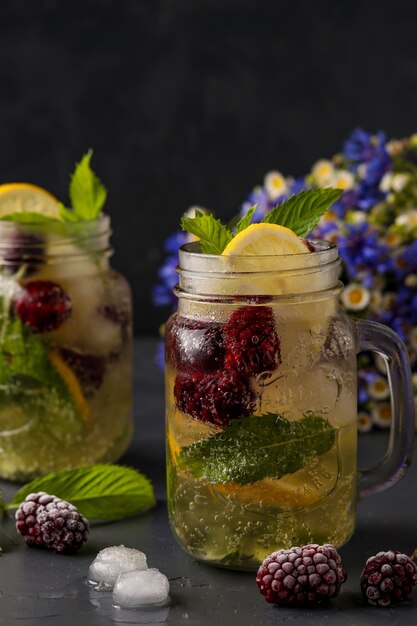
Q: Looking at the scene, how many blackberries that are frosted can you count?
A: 3